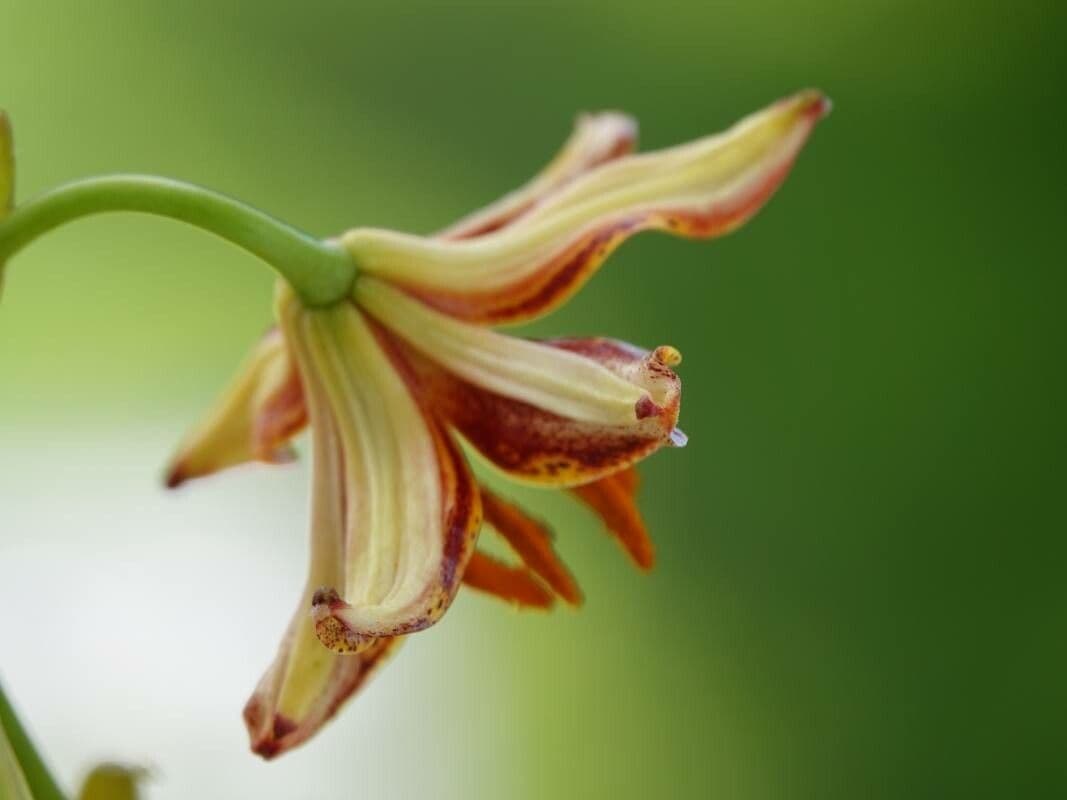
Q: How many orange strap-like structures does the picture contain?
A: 3